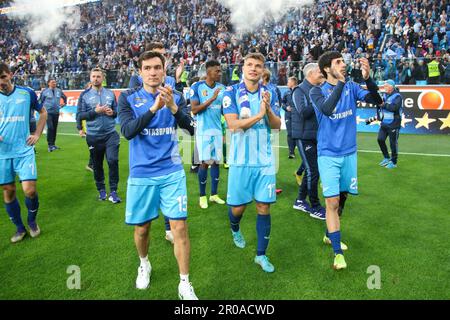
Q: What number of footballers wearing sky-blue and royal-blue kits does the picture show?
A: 5